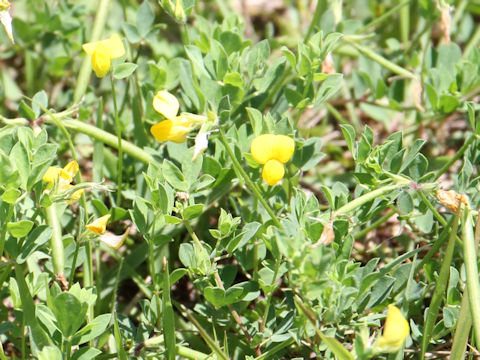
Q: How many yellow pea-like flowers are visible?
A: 6